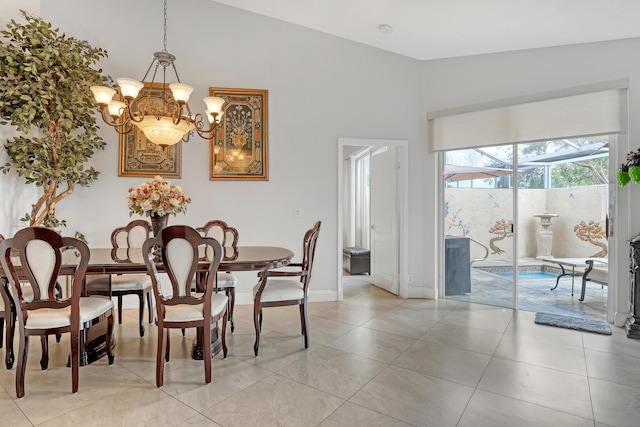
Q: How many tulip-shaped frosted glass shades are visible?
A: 6